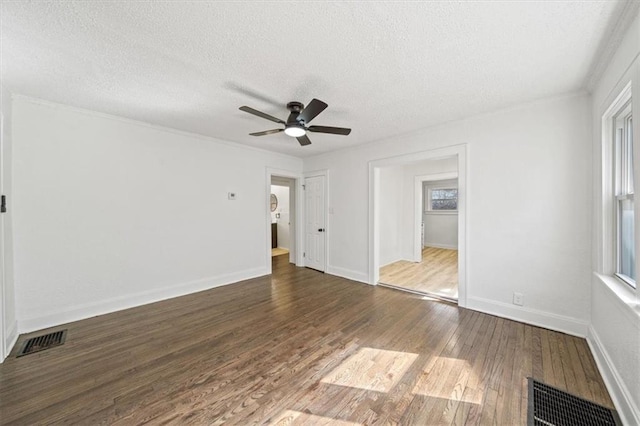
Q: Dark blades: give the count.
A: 5